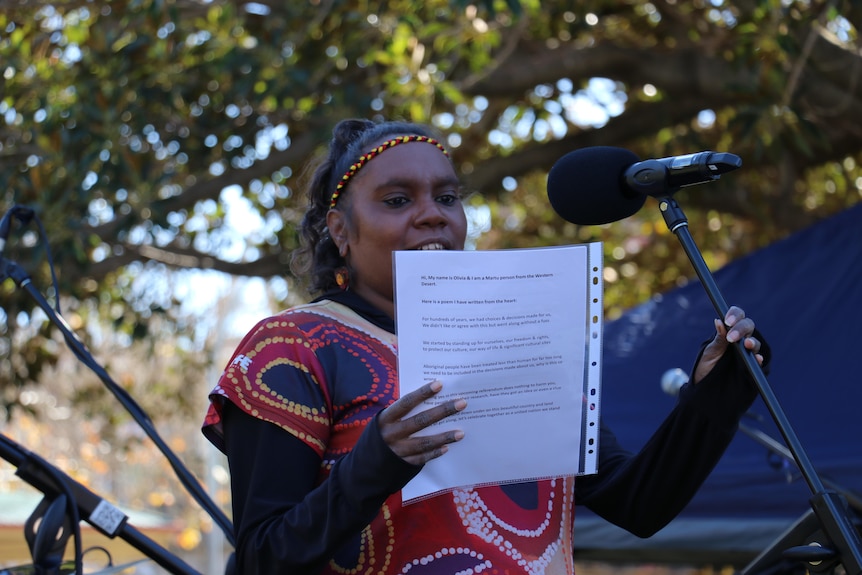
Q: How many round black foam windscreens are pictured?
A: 1